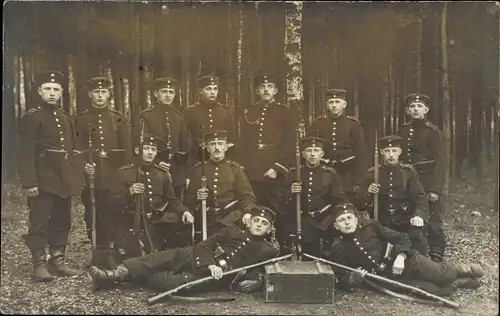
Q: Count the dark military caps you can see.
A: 13